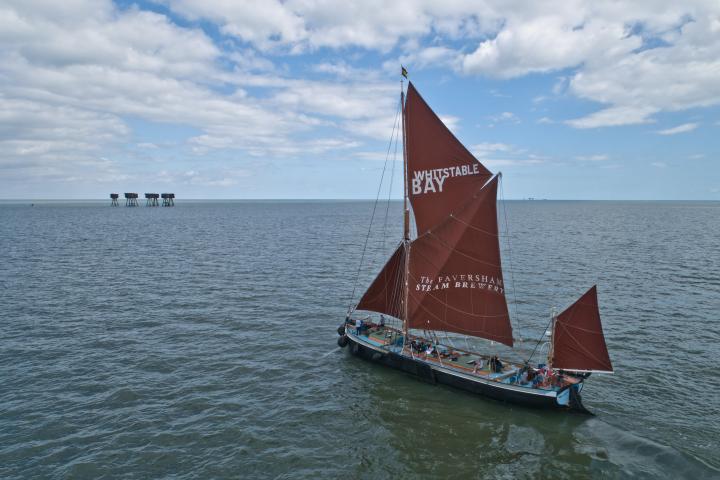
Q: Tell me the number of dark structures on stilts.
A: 4